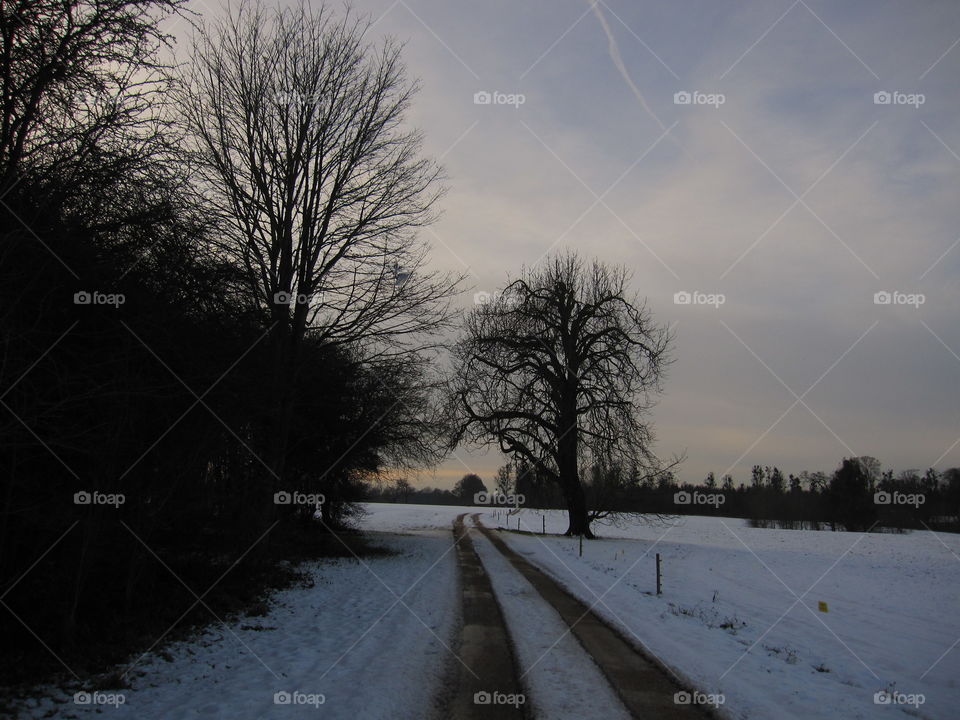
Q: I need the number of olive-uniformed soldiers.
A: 0